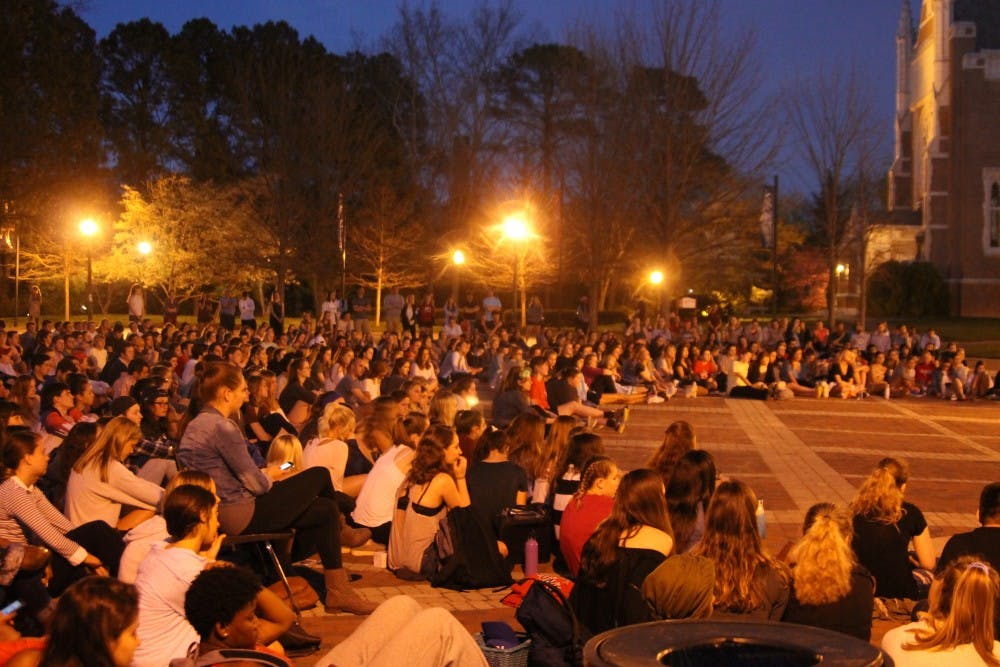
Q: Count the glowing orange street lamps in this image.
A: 5